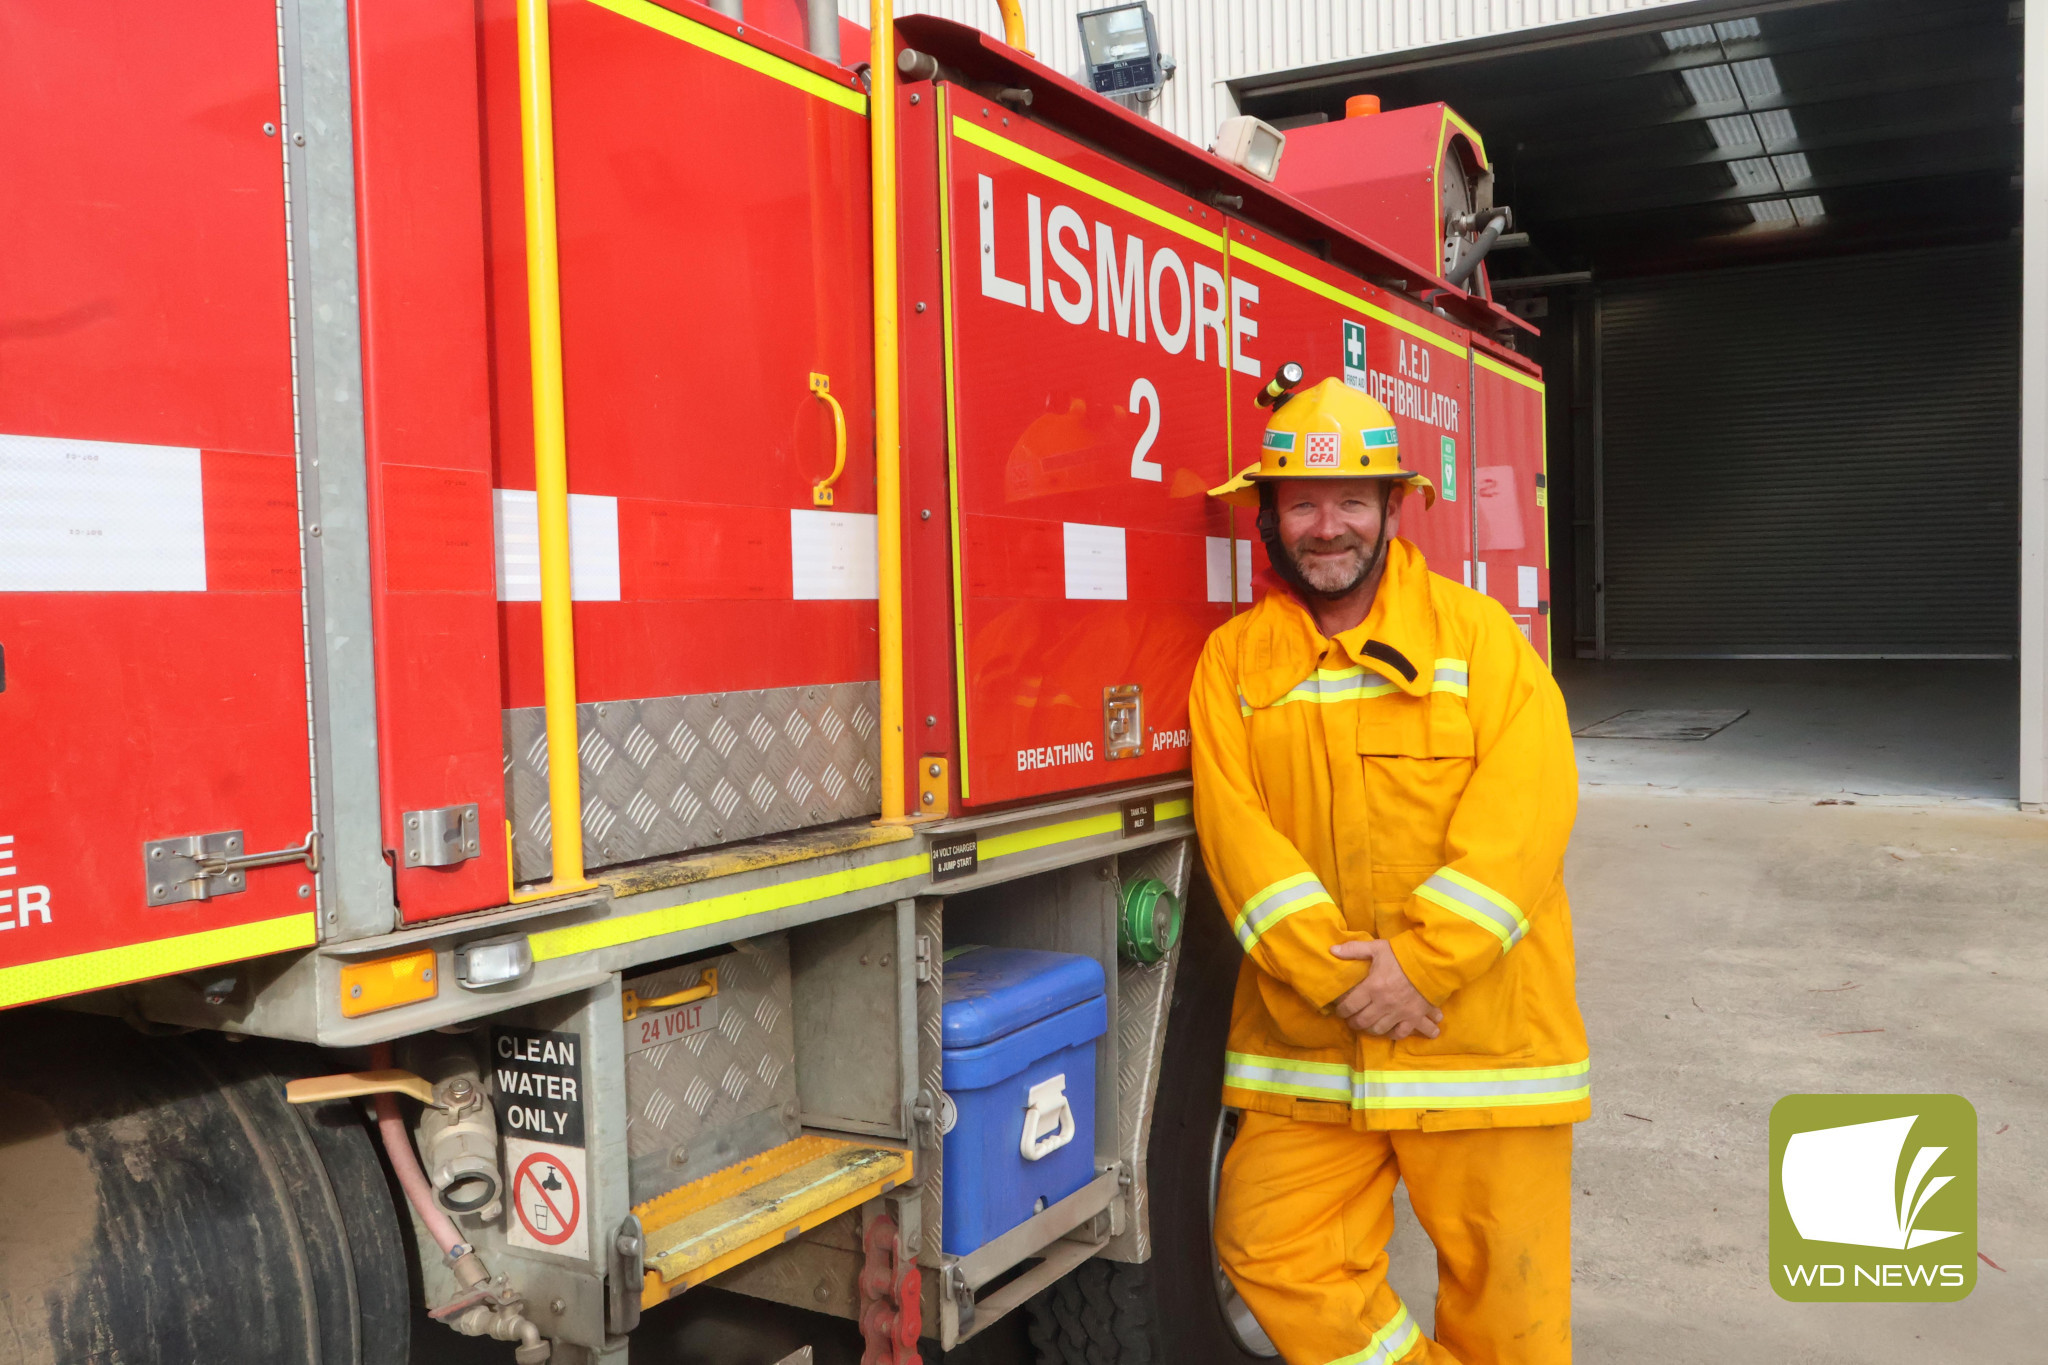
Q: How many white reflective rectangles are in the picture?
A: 7